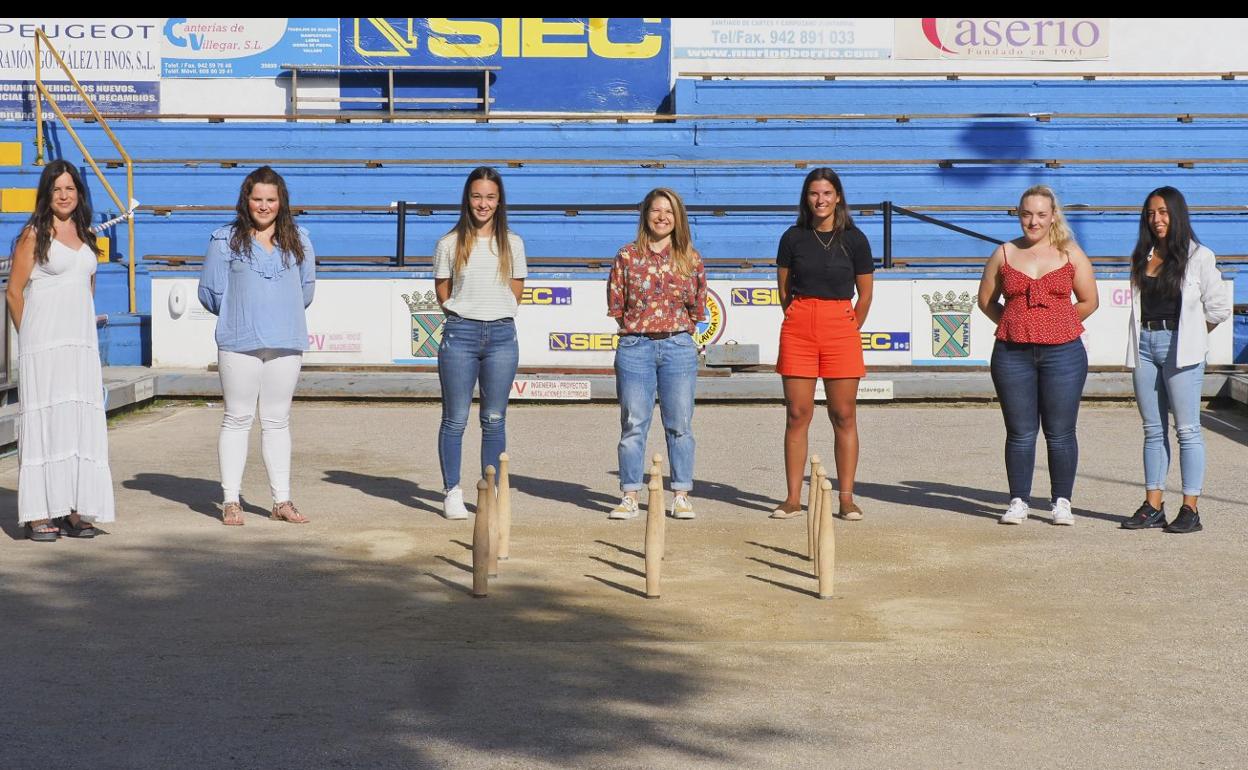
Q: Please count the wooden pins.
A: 9